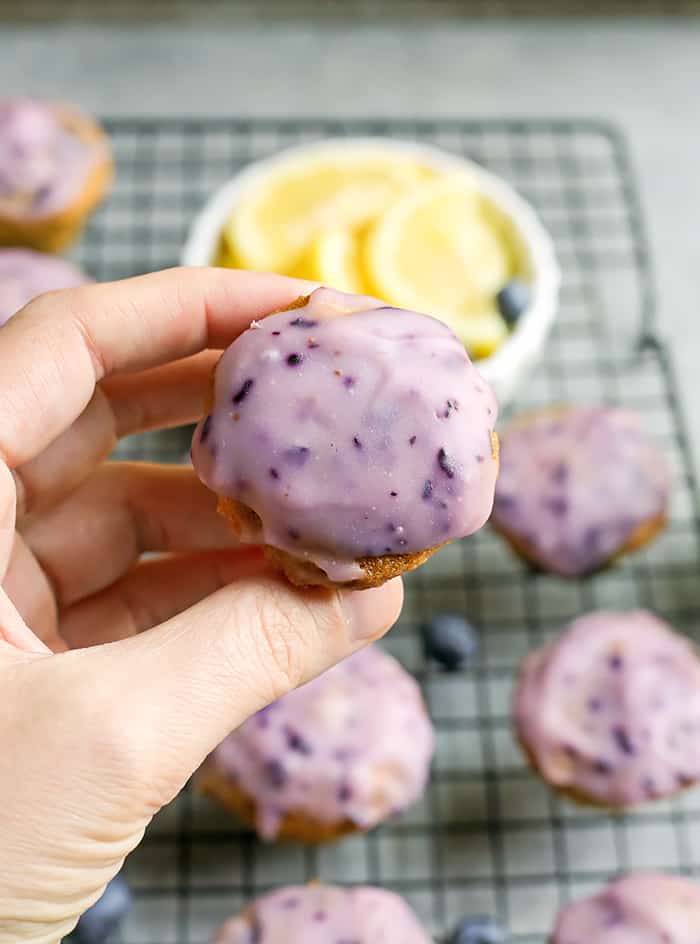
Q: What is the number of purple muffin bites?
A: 8